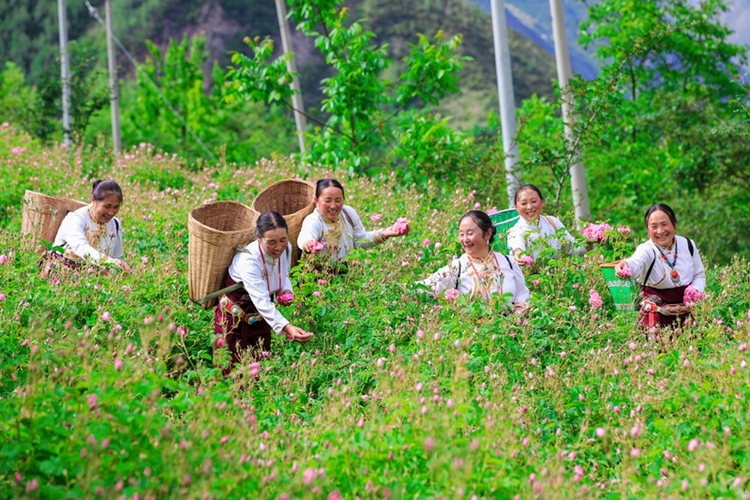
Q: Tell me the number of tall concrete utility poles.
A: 5